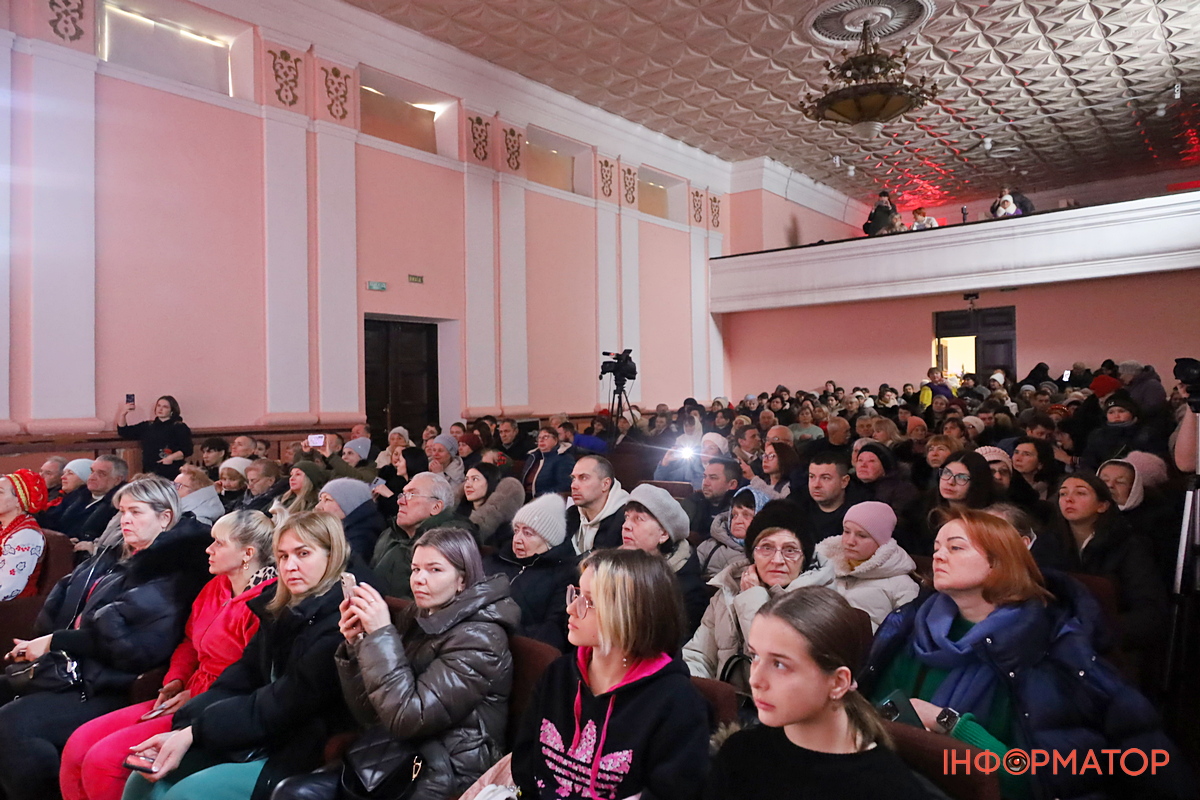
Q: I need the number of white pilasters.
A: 10